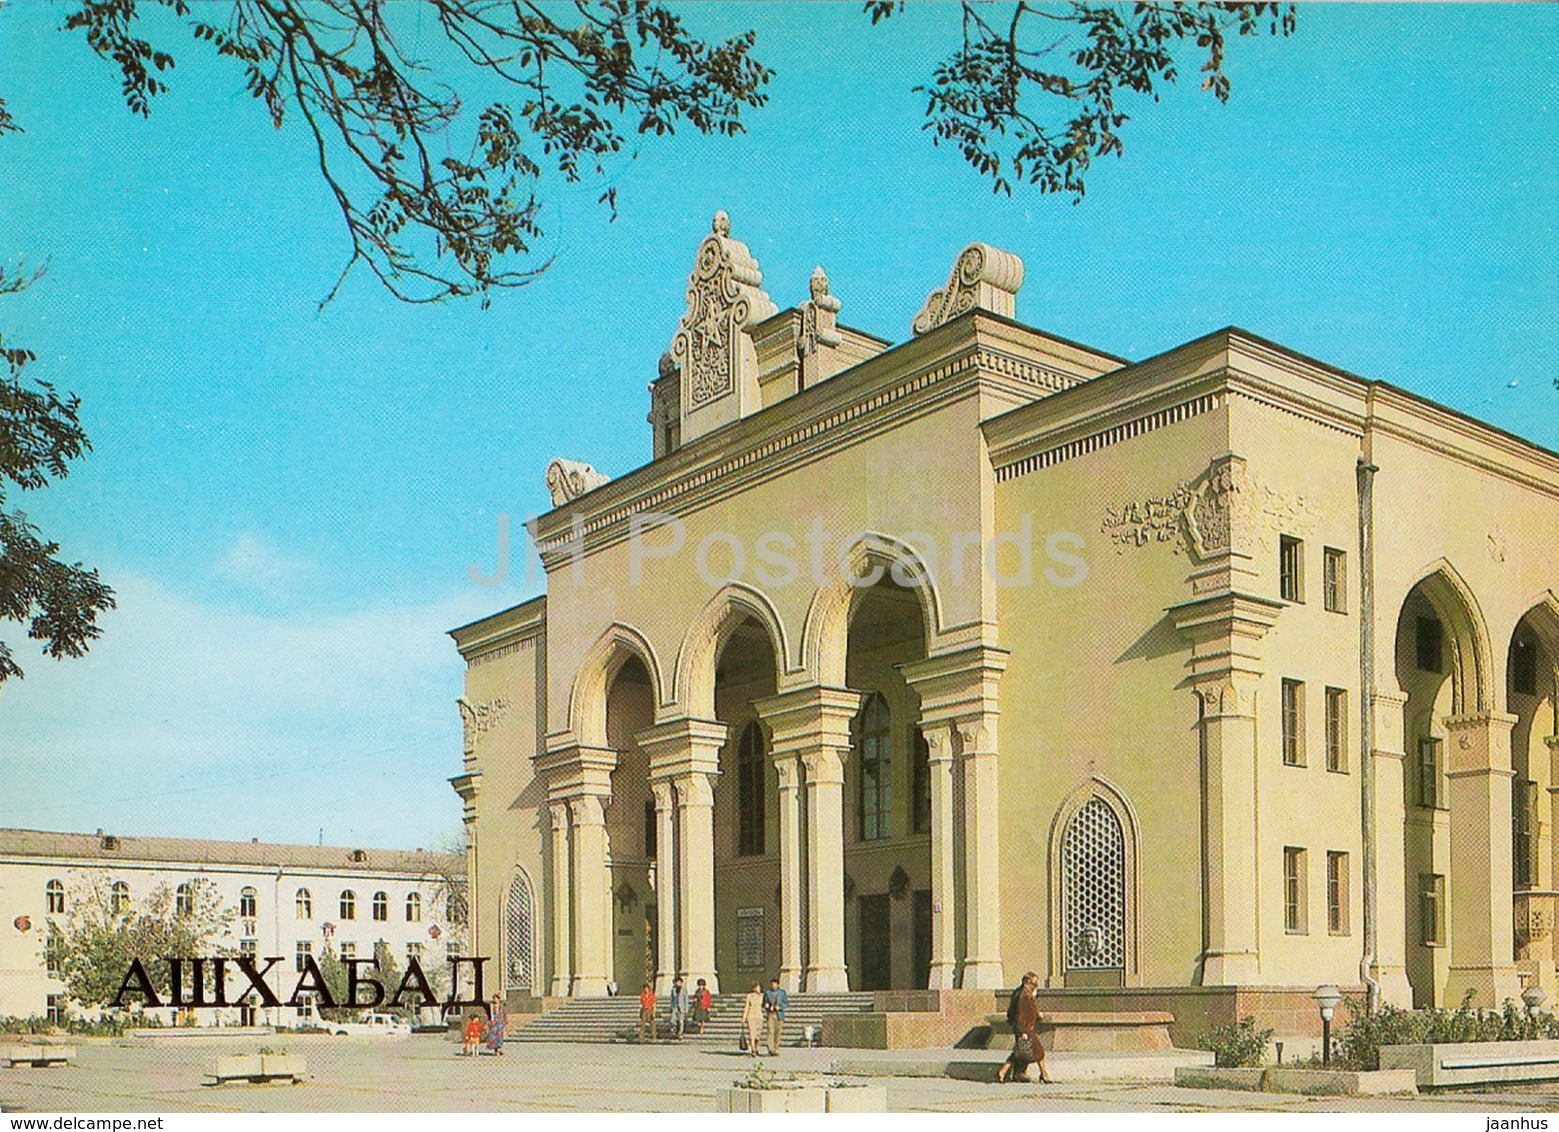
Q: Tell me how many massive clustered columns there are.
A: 4